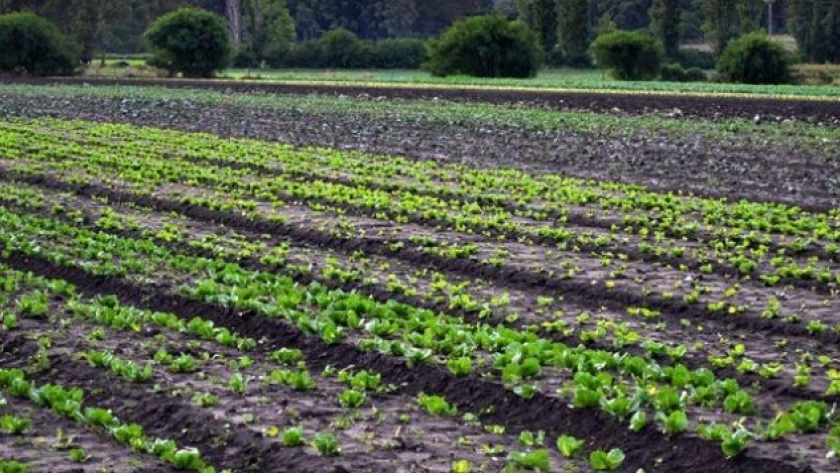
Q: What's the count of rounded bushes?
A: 5